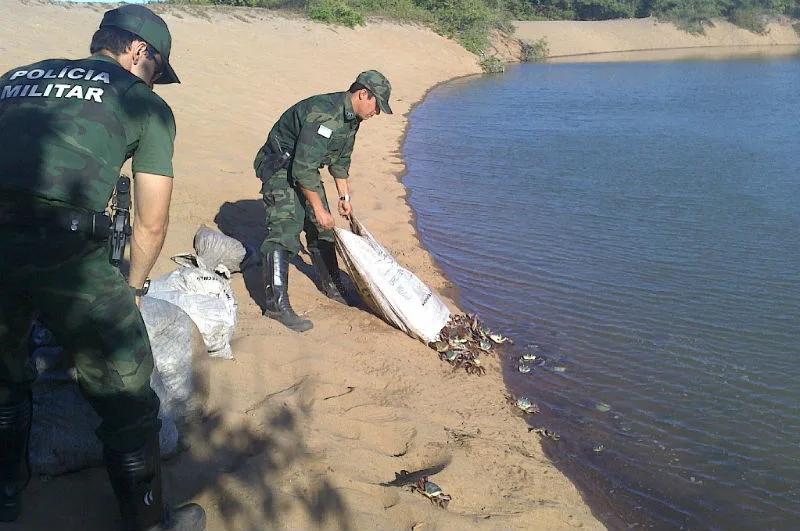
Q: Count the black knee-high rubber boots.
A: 4